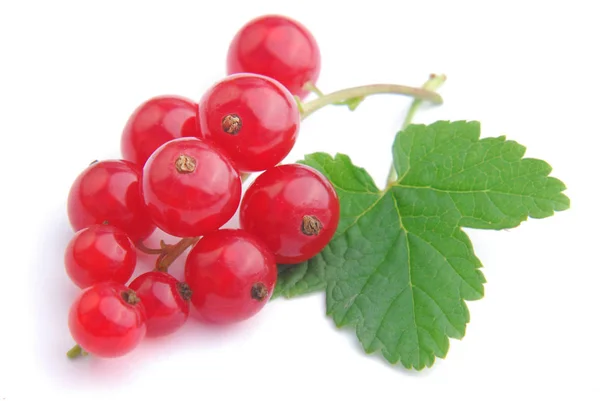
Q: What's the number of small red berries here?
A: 10